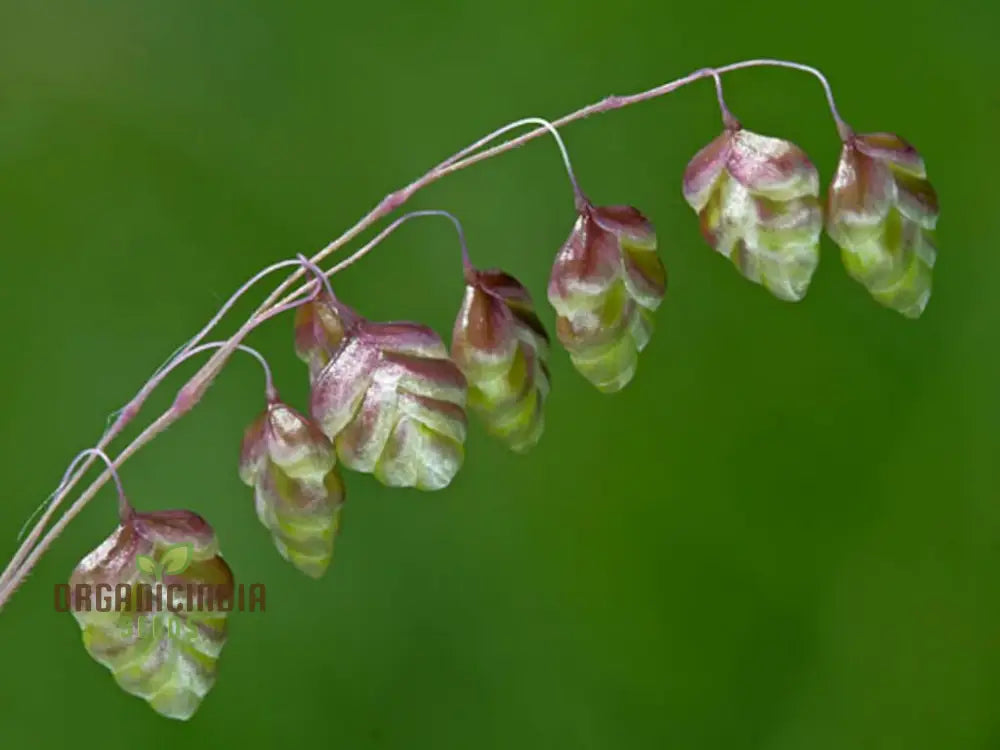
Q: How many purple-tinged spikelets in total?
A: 8